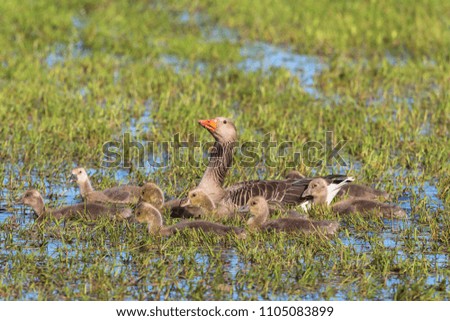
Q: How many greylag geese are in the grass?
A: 9